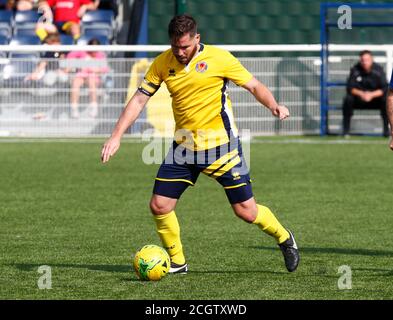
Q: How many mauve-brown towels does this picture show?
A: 0